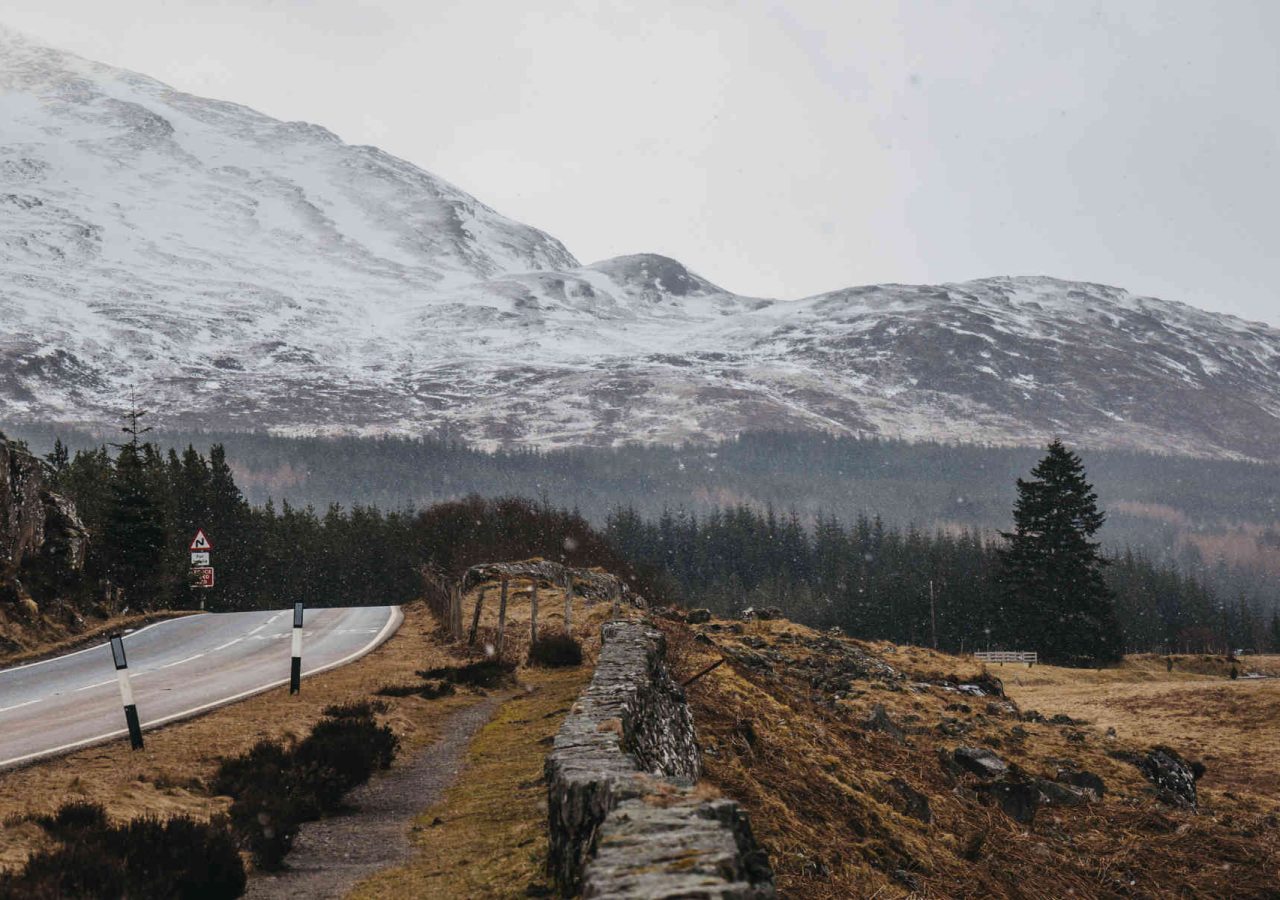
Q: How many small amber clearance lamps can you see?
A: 0